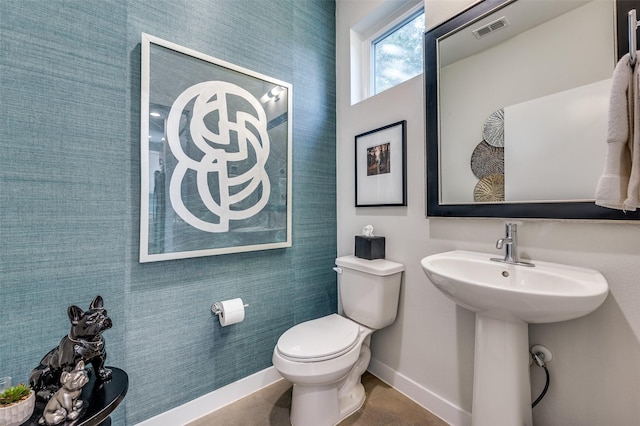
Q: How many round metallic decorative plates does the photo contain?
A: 3